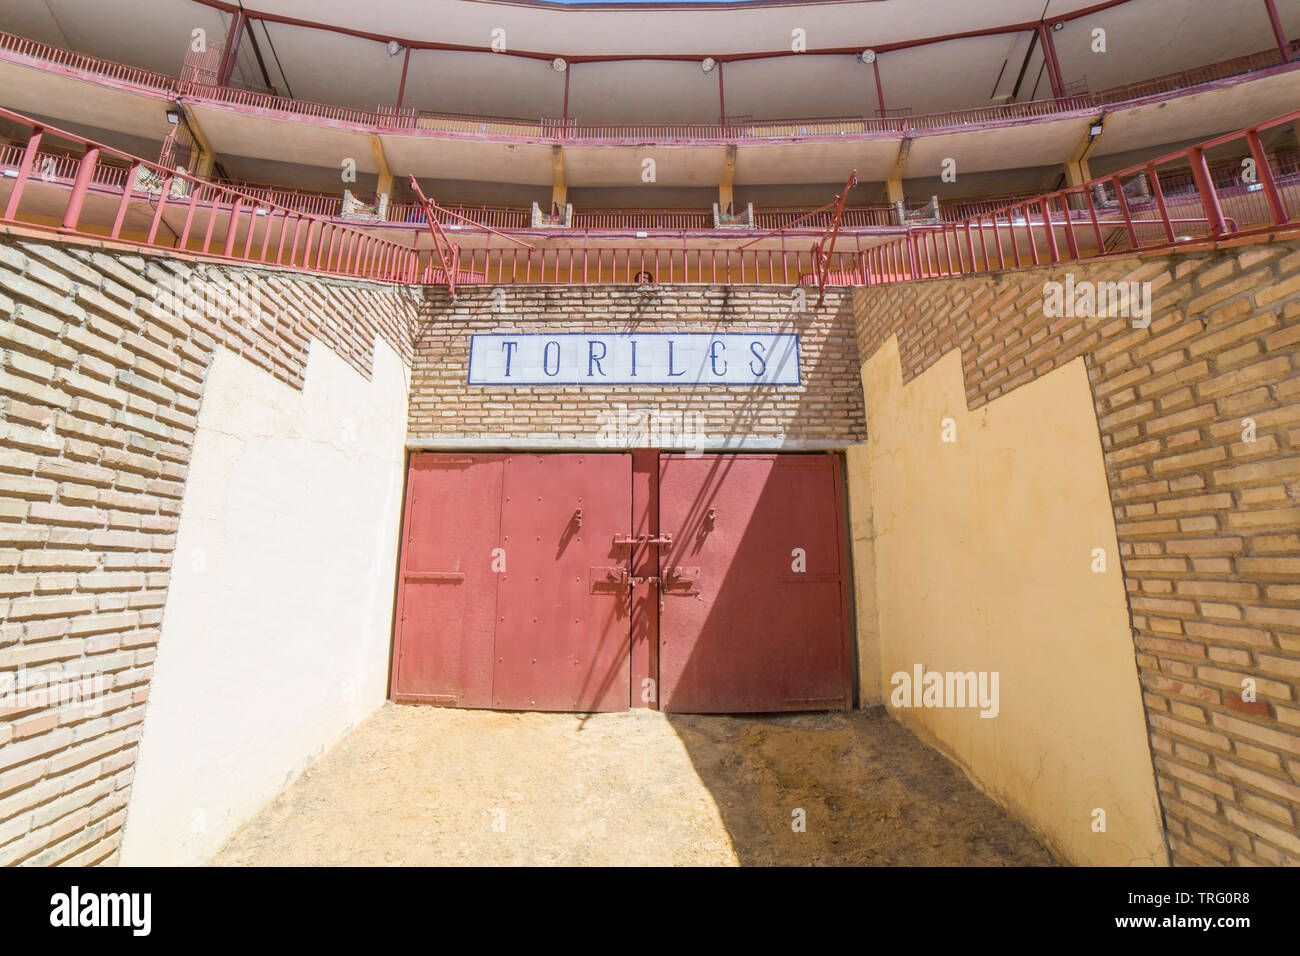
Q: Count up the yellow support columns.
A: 6